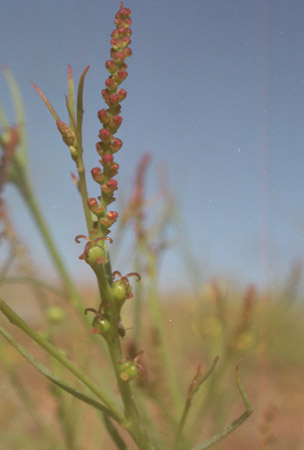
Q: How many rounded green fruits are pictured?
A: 4